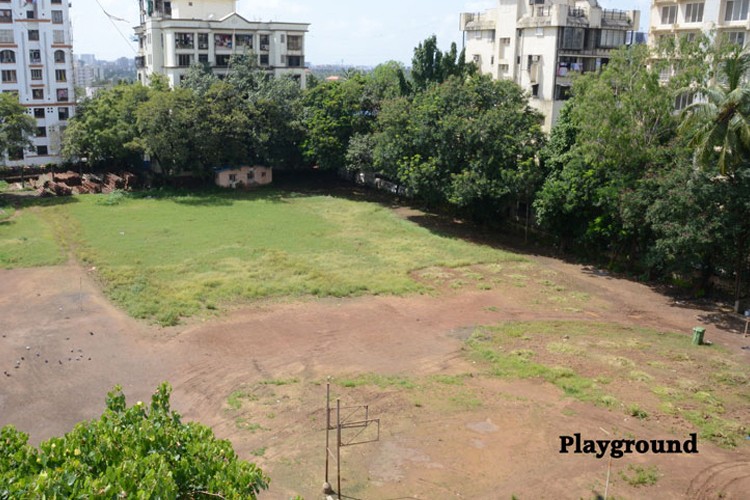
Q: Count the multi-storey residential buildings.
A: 4